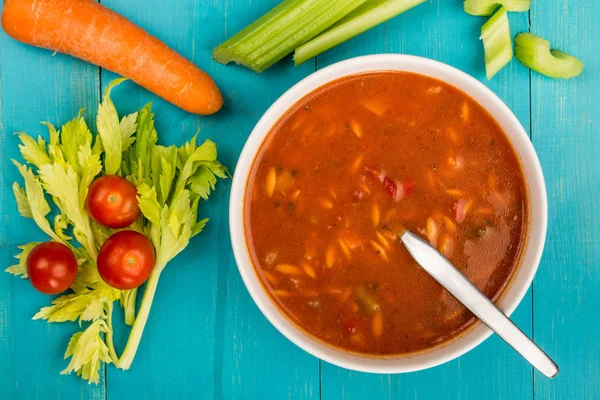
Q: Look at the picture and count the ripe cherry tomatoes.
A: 3